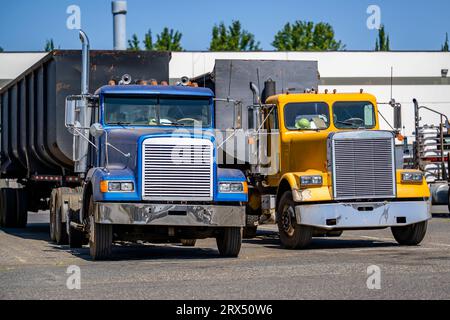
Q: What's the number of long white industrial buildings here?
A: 1